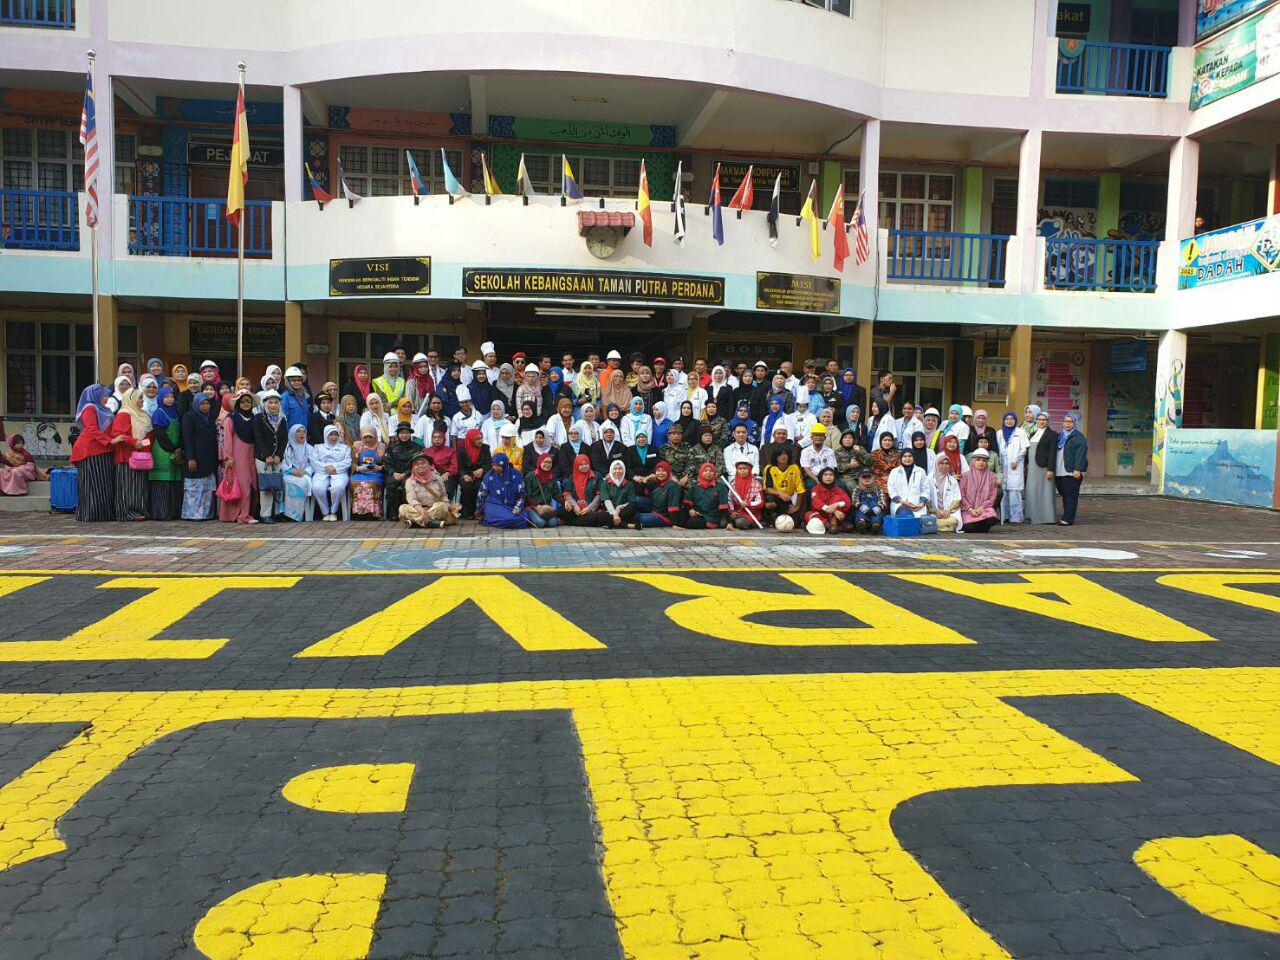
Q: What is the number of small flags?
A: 15